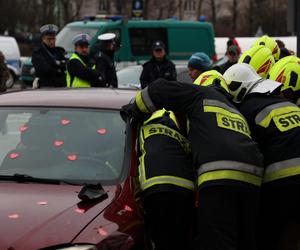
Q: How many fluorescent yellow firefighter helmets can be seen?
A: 4